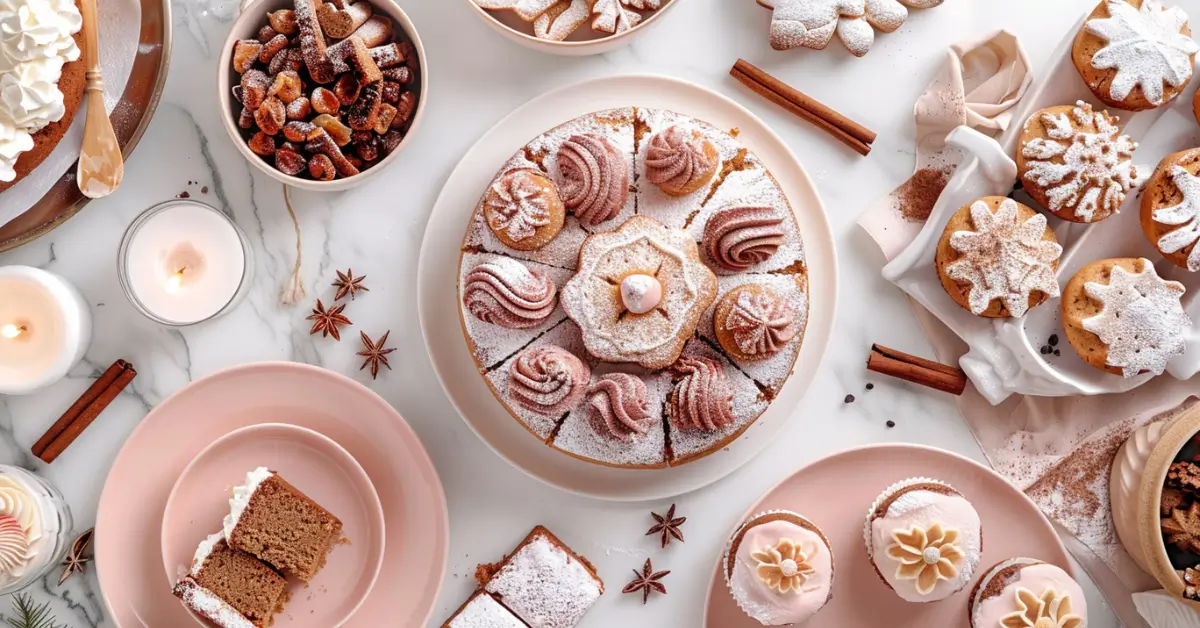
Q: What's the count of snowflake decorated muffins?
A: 5